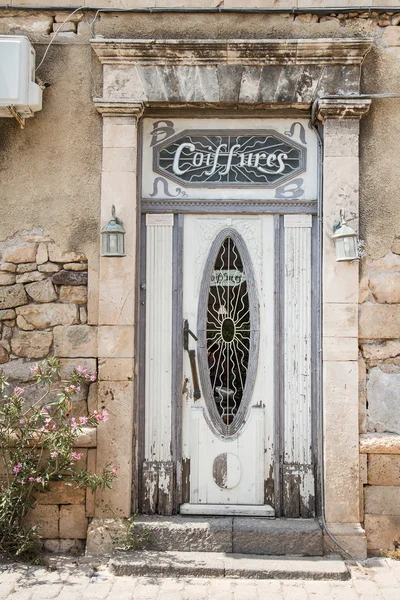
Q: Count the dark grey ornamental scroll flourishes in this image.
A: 4